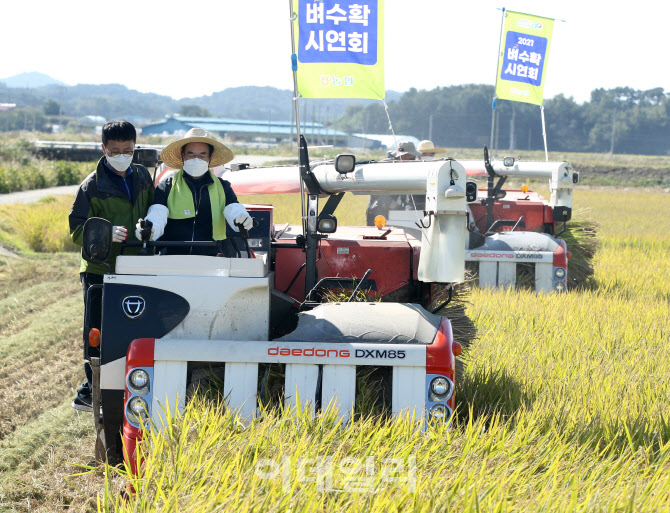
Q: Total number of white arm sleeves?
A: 2